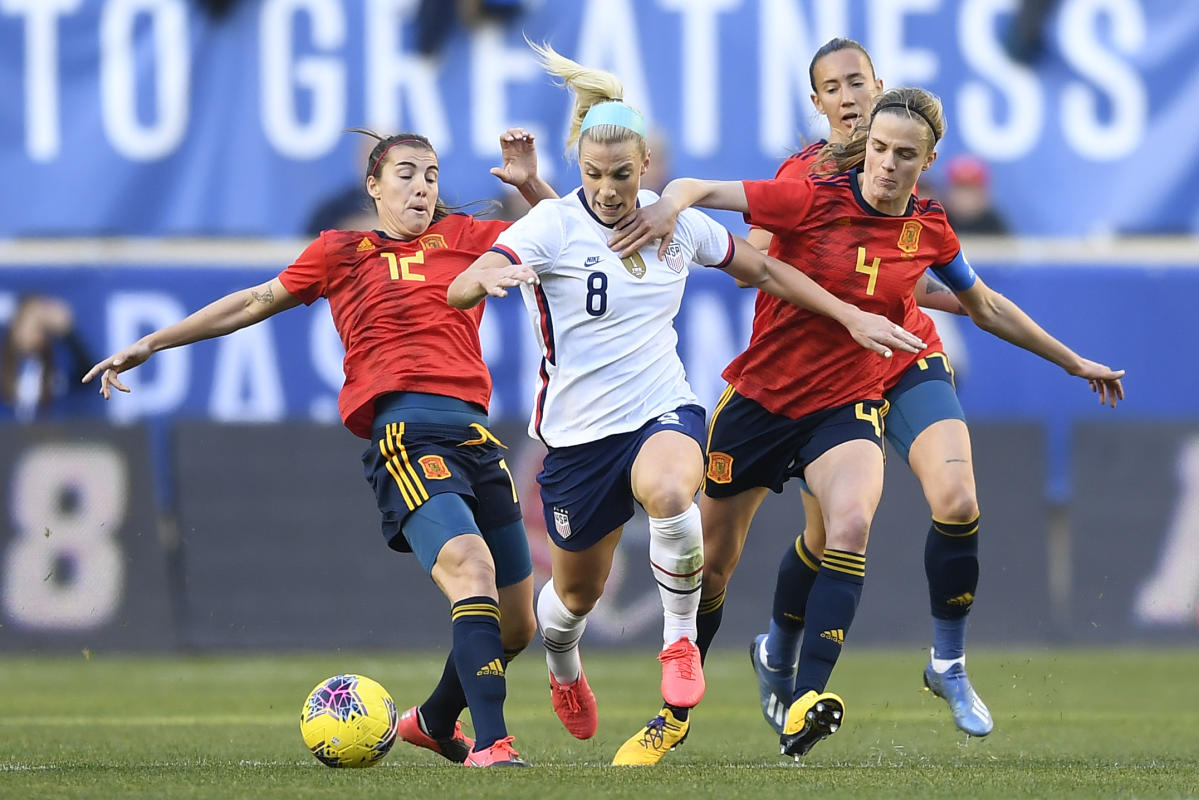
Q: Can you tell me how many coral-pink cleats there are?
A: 4